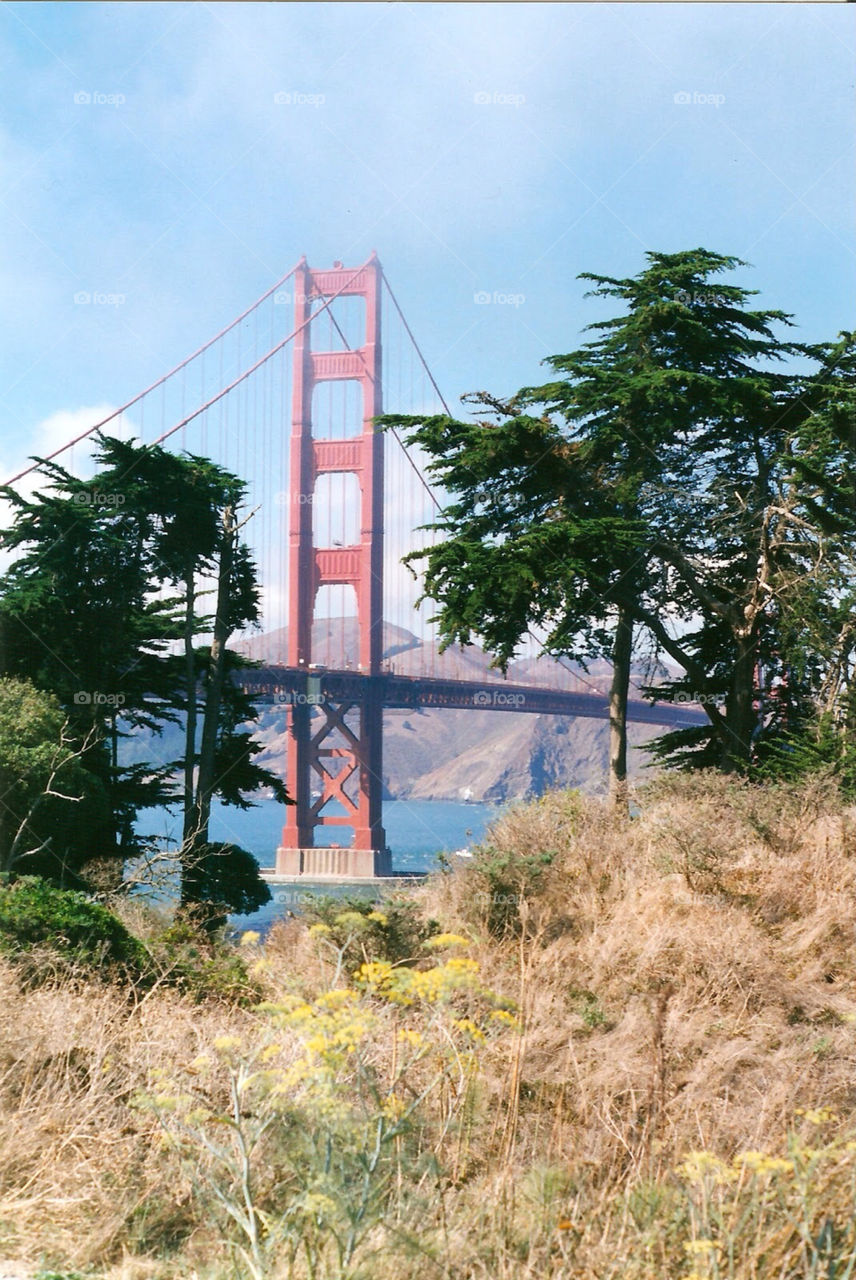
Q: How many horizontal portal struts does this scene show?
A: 4